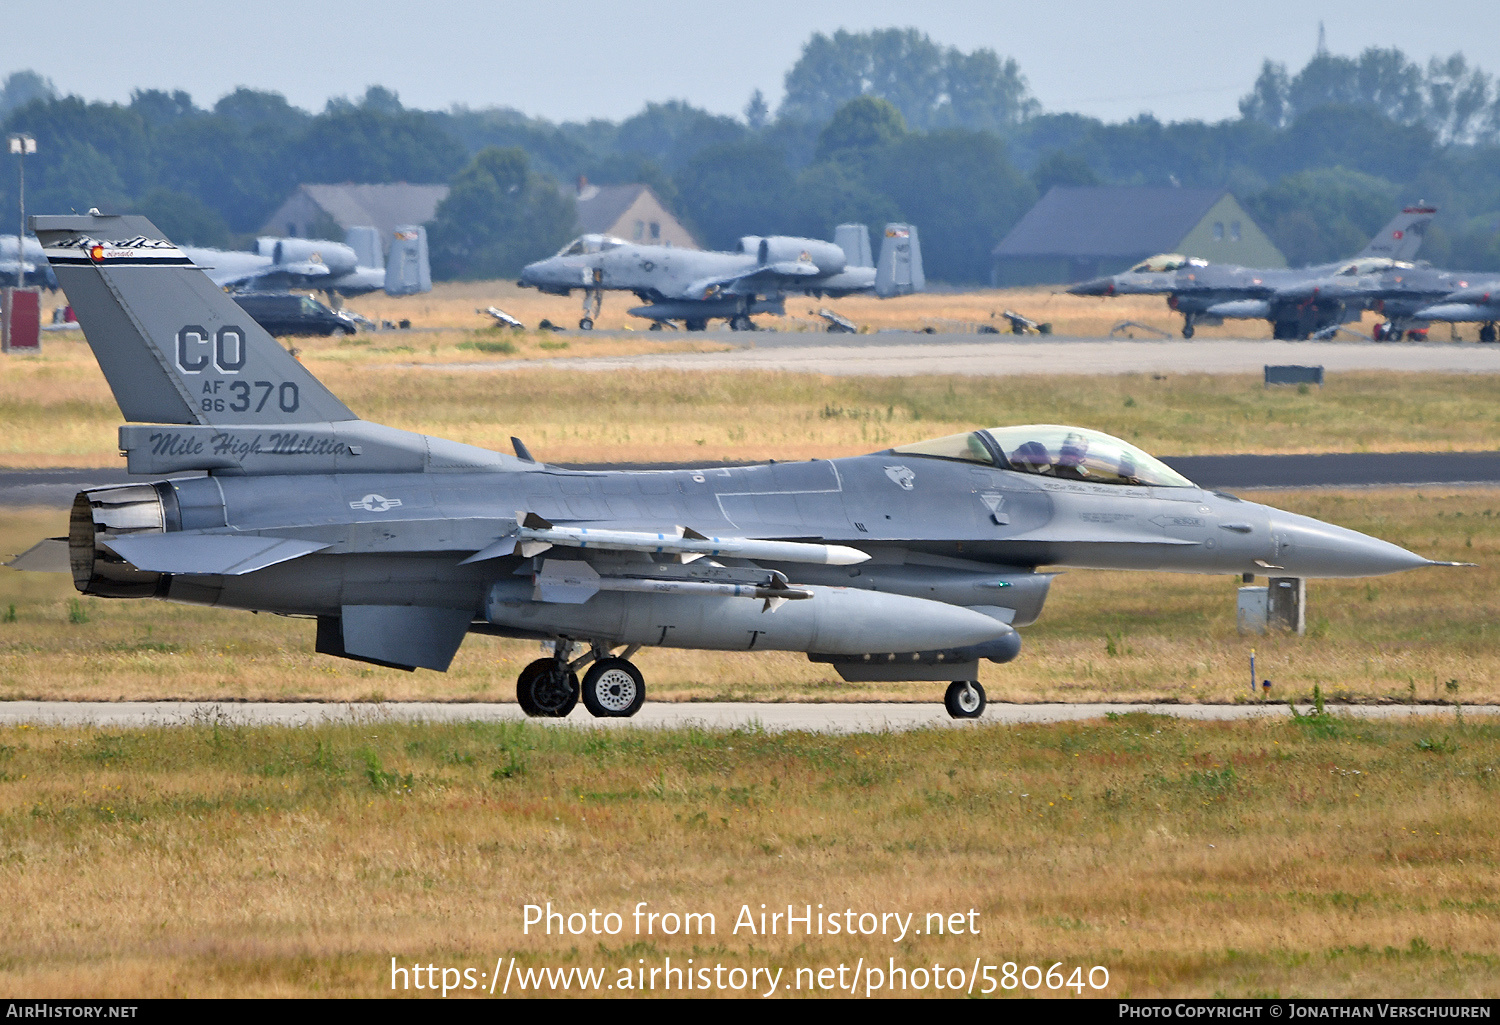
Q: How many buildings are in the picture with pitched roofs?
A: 3